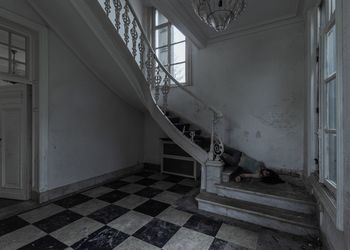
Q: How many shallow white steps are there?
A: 2